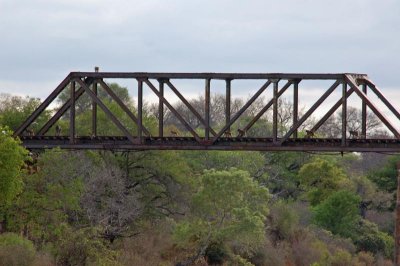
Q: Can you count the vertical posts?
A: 10